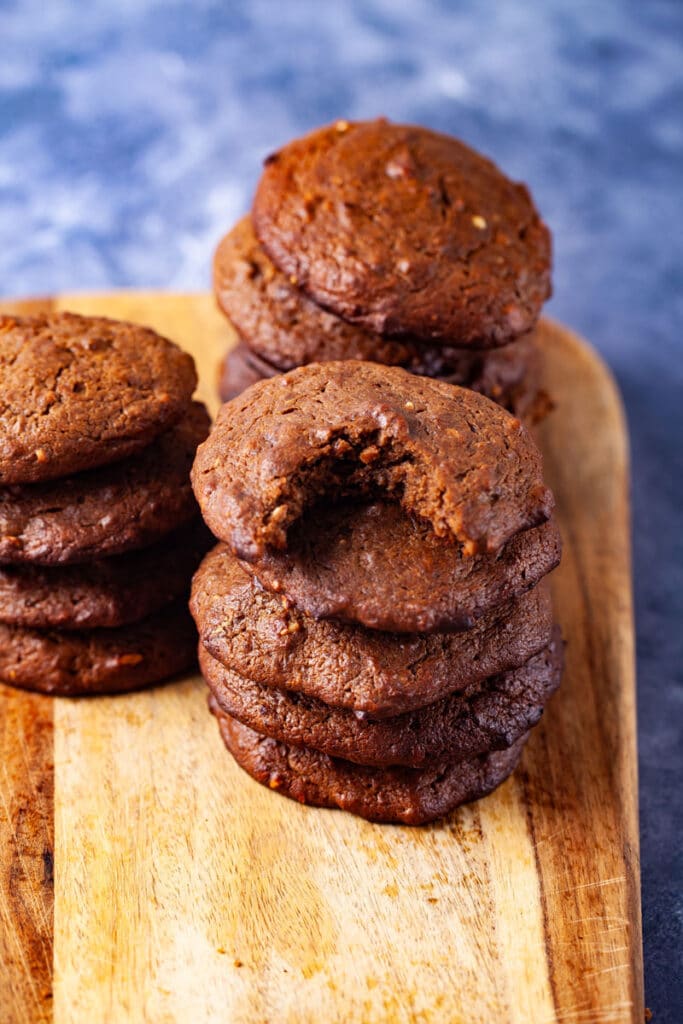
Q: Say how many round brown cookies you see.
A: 12